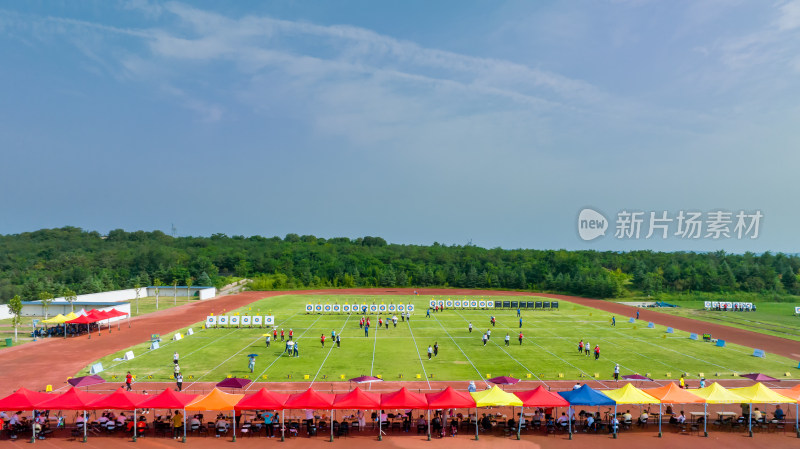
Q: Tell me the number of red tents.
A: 15